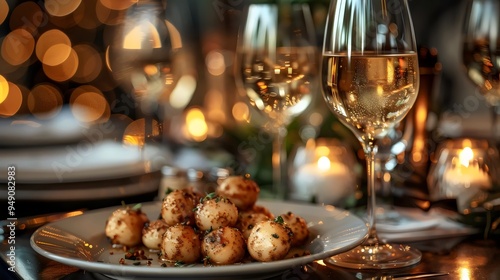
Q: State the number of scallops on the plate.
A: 10